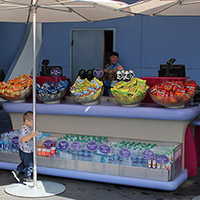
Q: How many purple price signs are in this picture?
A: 11